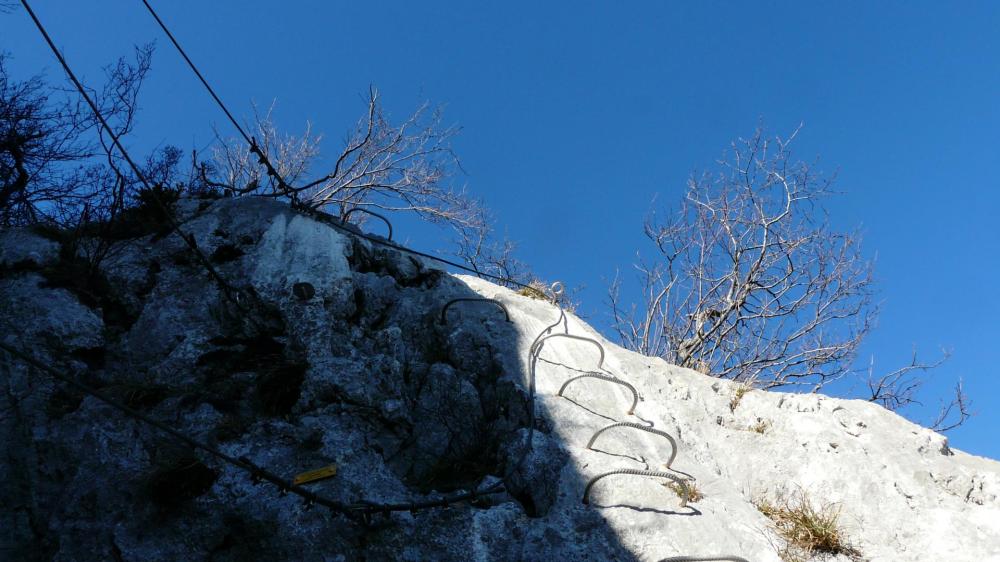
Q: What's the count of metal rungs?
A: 7